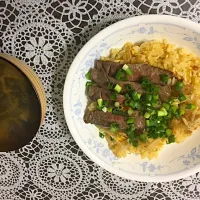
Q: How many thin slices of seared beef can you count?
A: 4